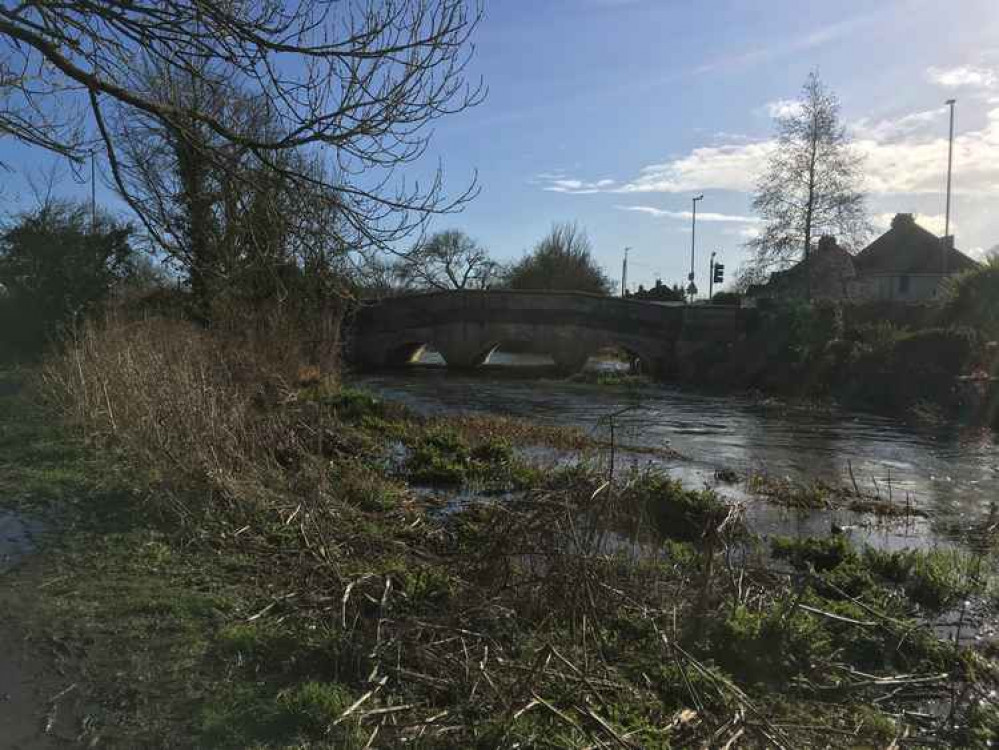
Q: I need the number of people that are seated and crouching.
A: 0